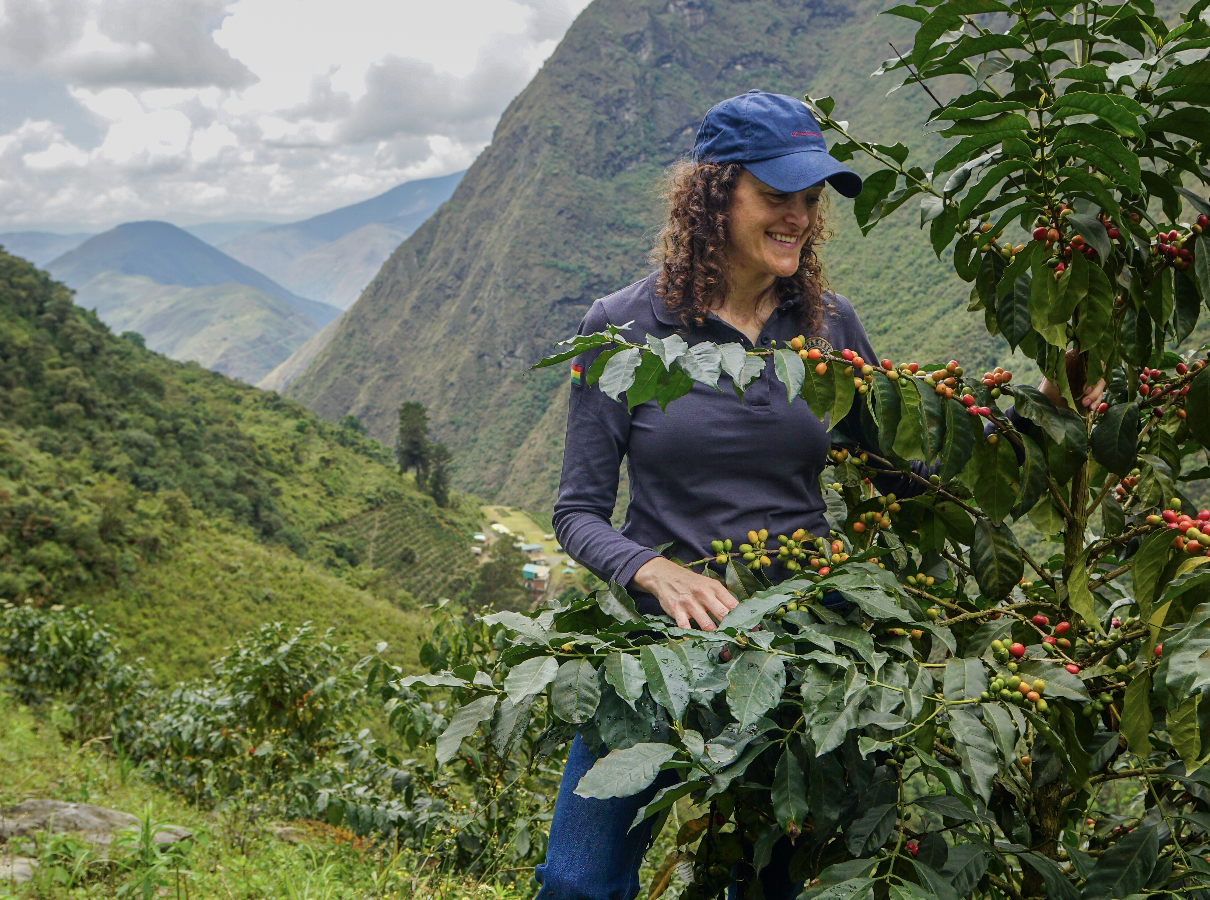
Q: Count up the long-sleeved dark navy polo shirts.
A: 1